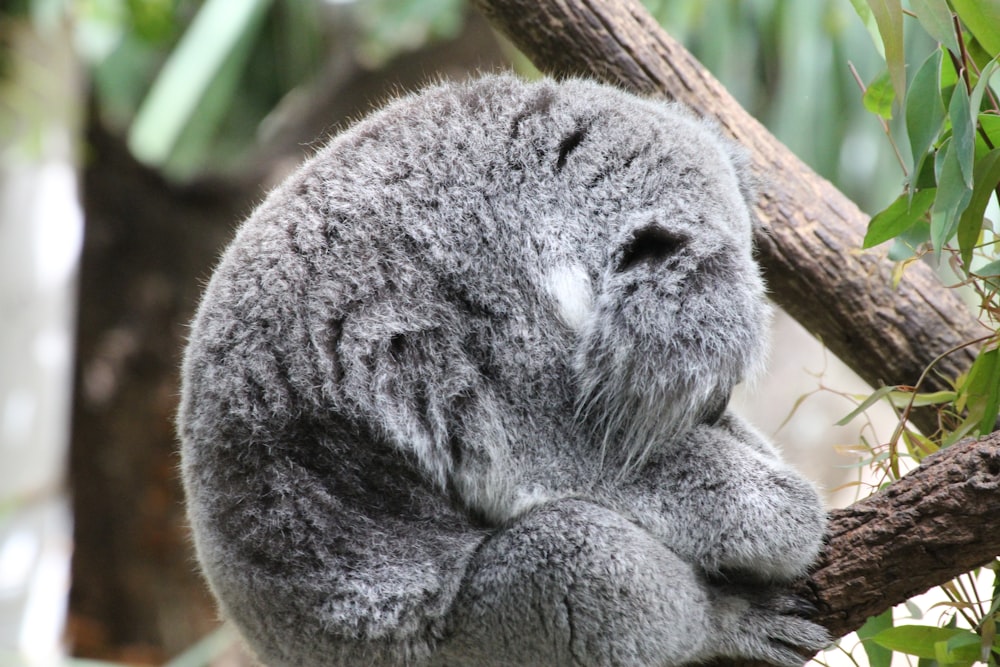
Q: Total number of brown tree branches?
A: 2